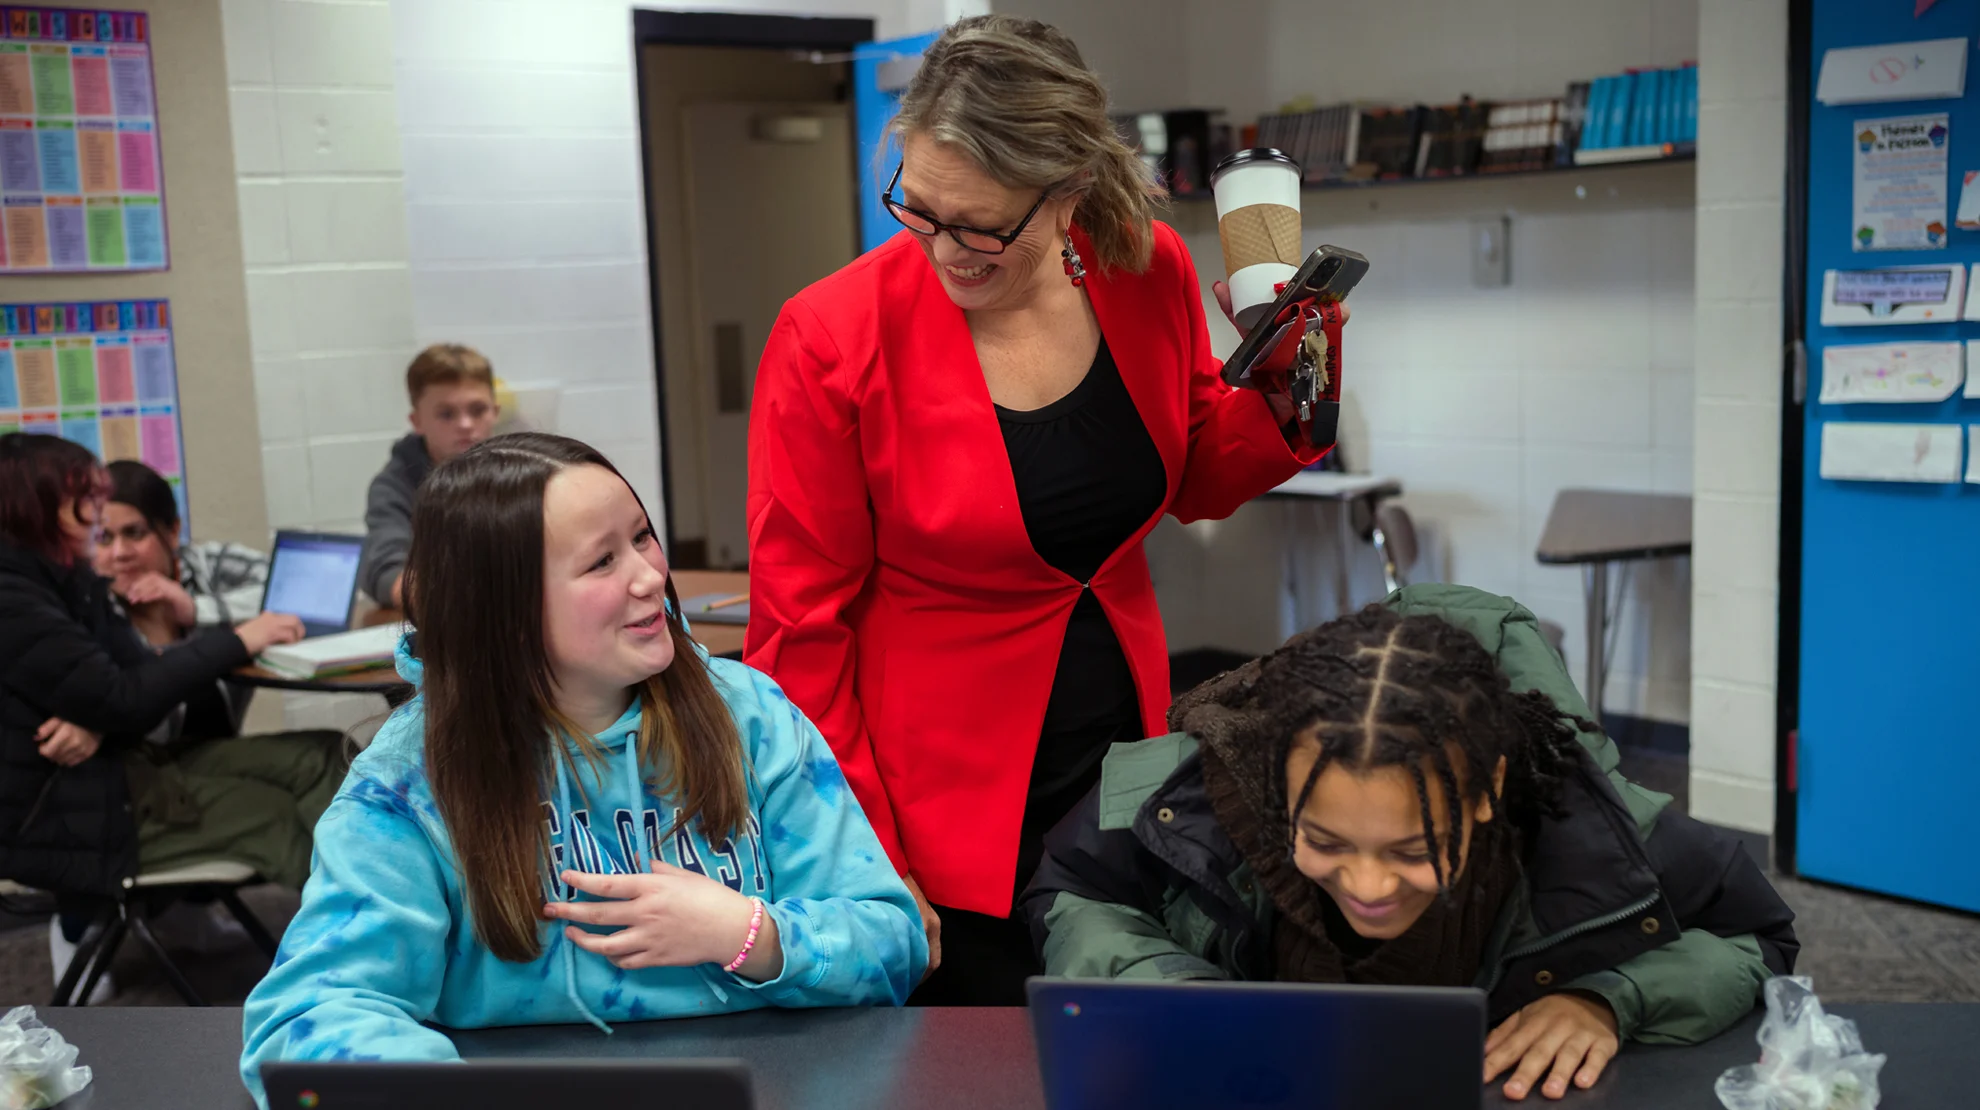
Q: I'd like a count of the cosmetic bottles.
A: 0